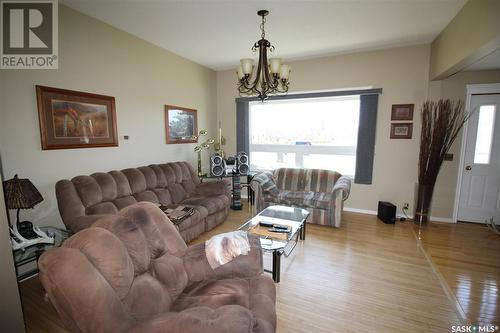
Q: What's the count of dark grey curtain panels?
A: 2